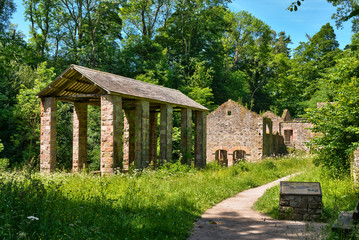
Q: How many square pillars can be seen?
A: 9